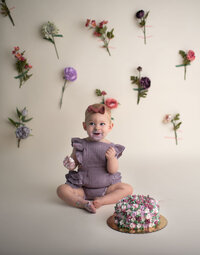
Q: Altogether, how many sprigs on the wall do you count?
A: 11